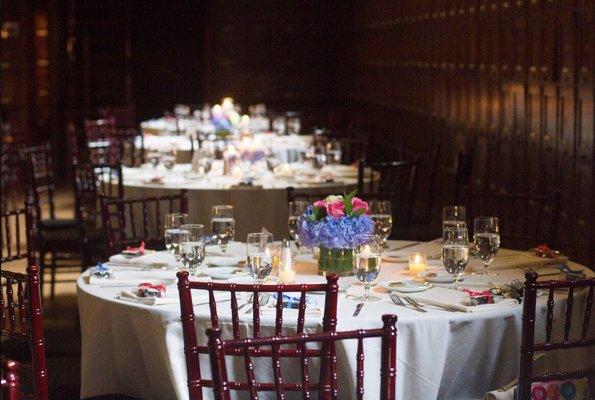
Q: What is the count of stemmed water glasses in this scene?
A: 10